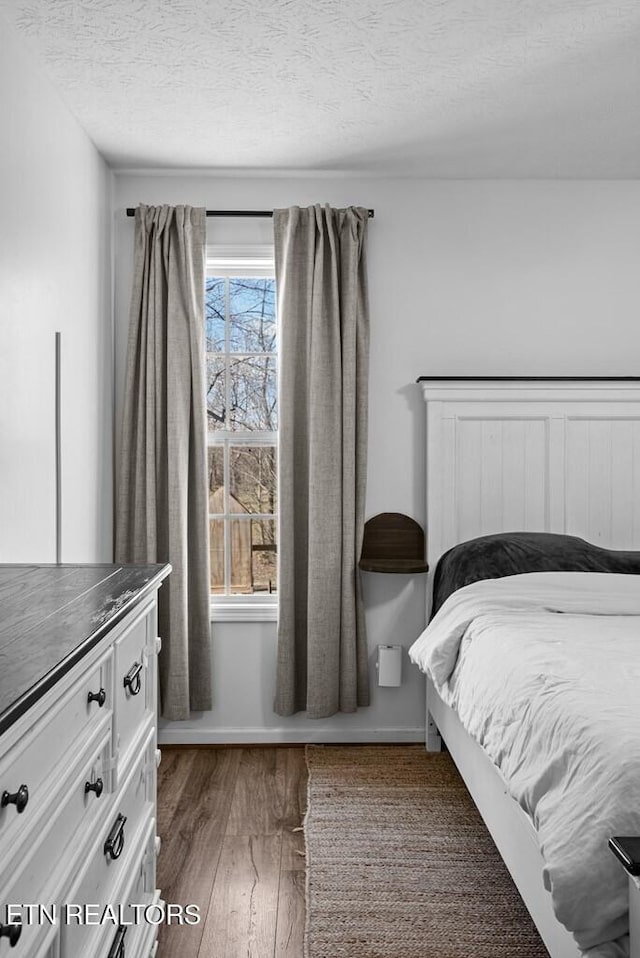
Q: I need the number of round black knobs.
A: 4